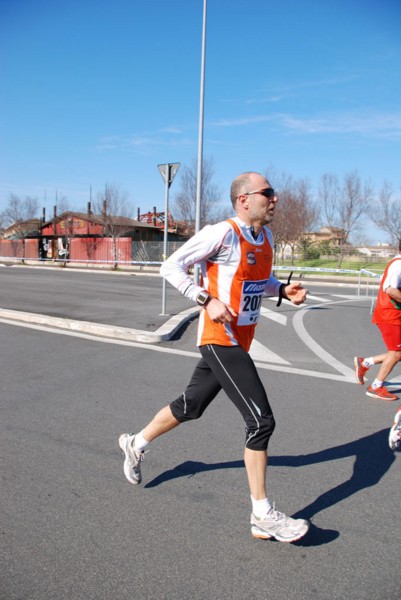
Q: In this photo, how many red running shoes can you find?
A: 2